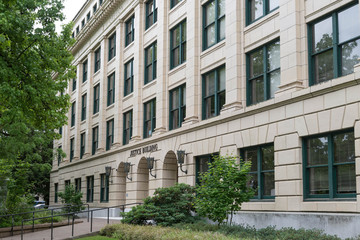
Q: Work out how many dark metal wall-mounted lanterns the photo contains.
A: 4